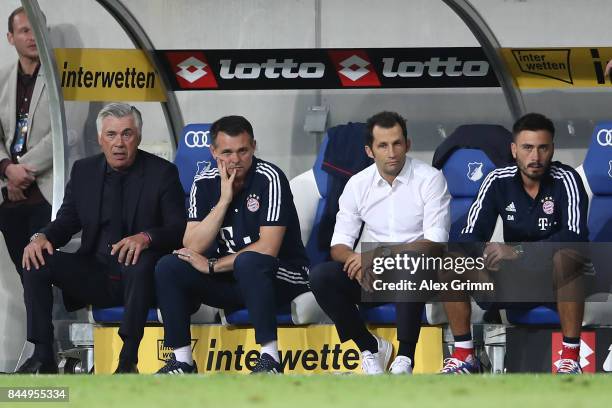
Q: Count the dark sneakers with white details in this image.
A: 2